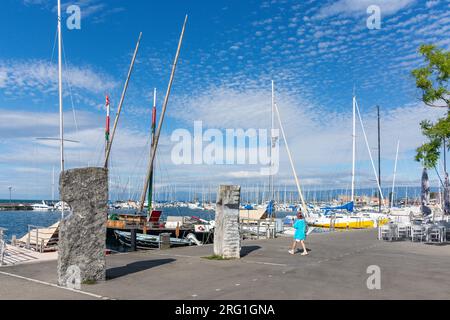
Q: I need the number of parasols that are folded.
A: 2